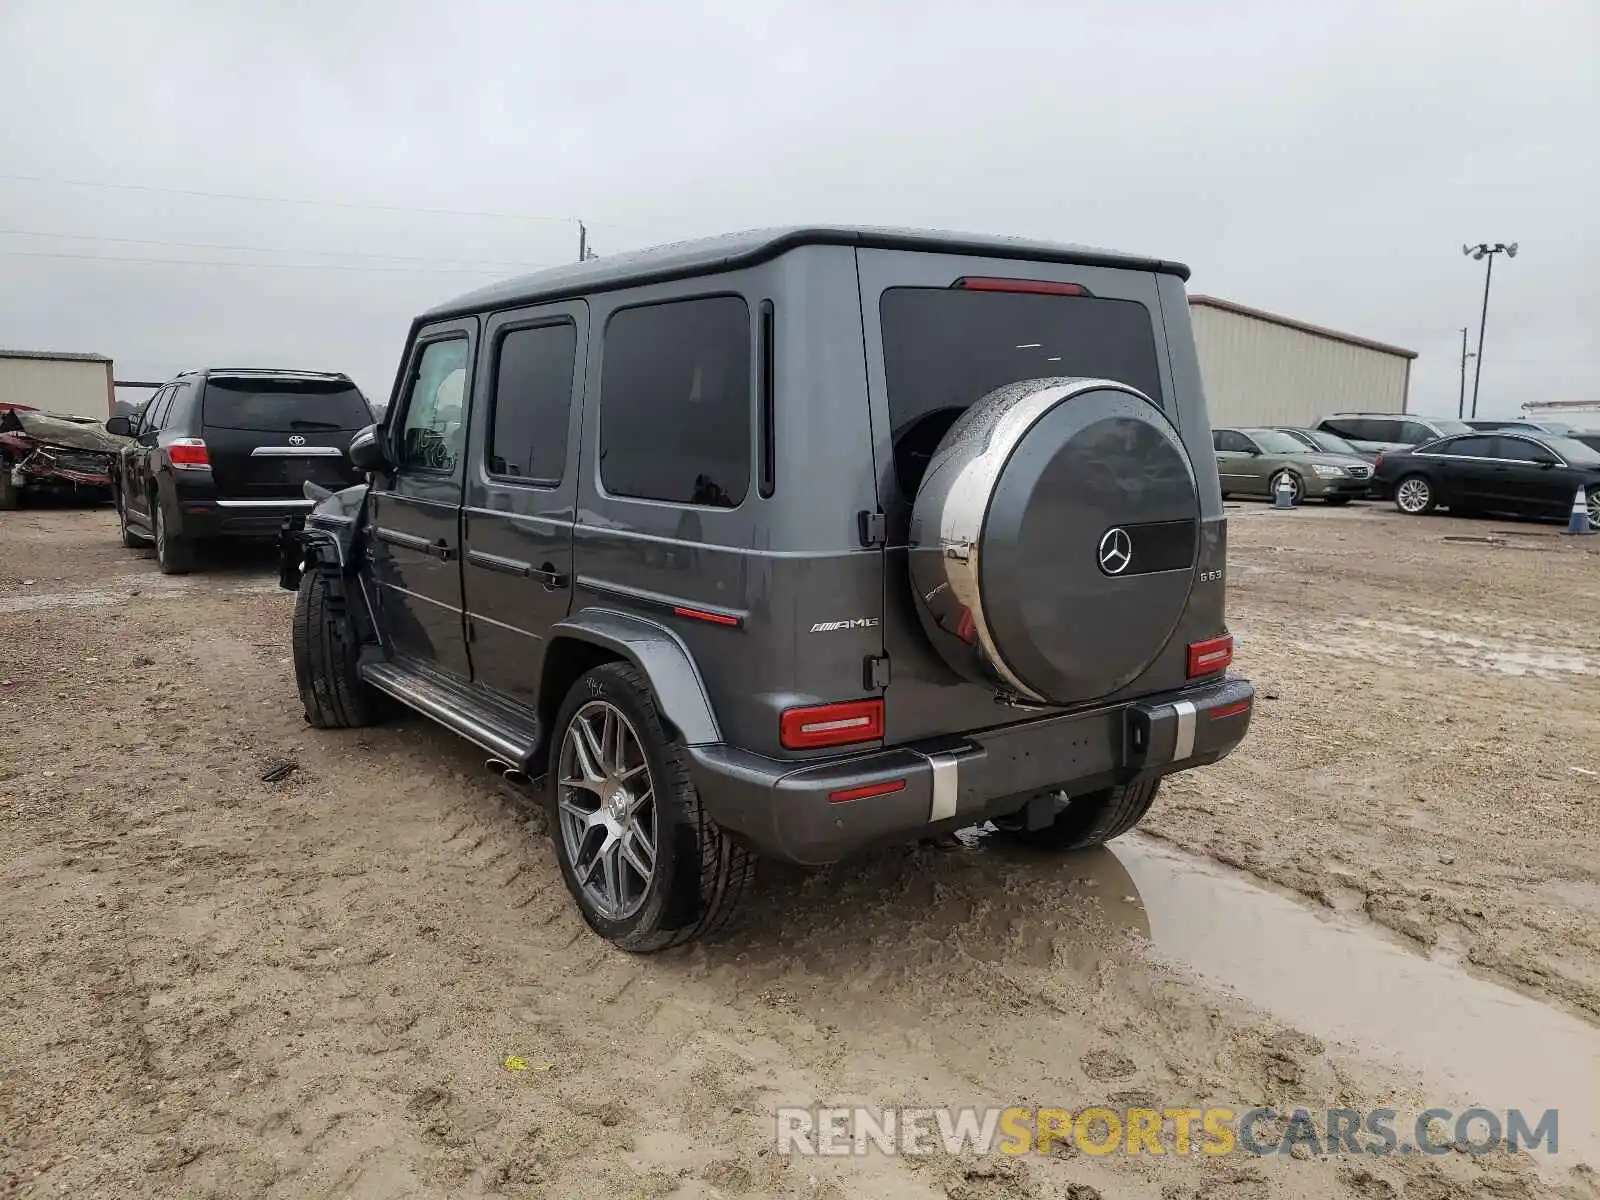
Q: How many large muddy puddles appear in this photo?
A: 1